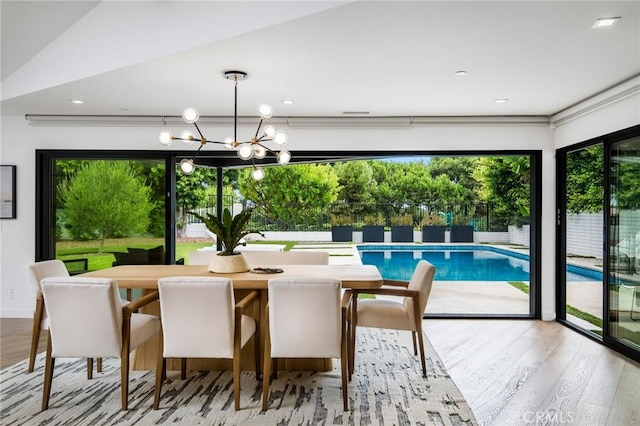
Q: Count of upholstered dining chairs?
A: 5